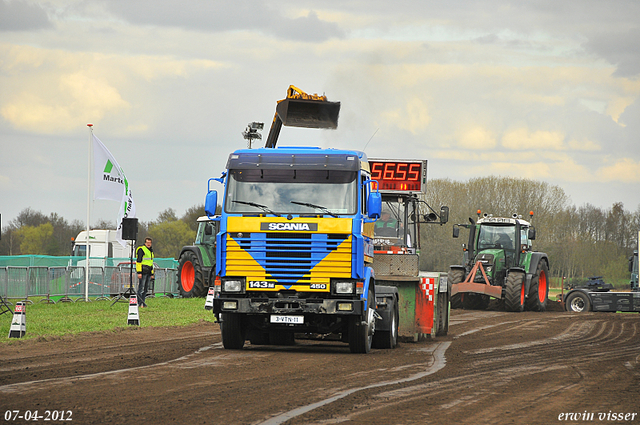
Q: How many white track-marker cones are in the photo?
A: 3